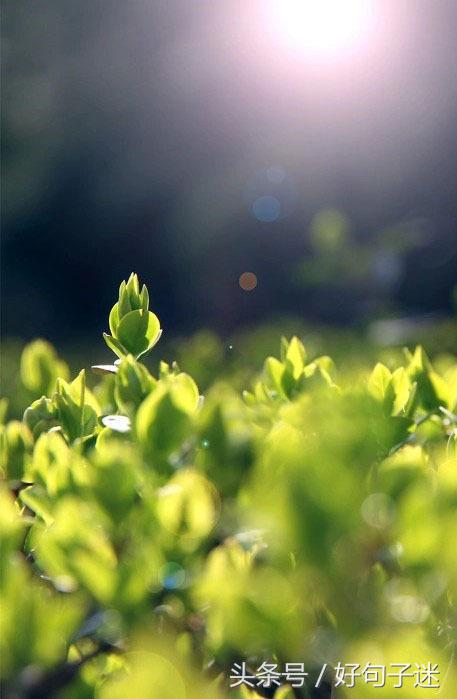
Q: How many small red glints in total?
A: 1